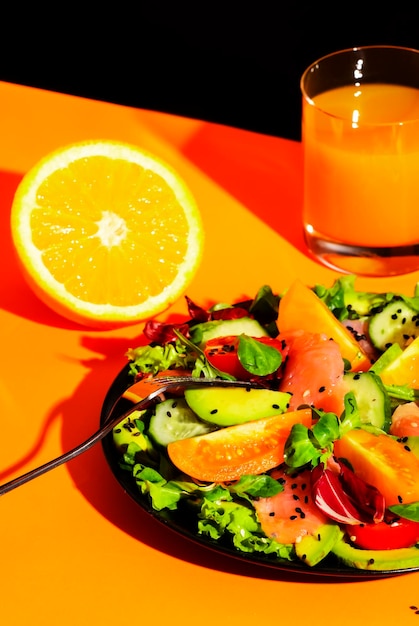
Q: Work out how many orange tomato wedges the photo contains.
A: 4